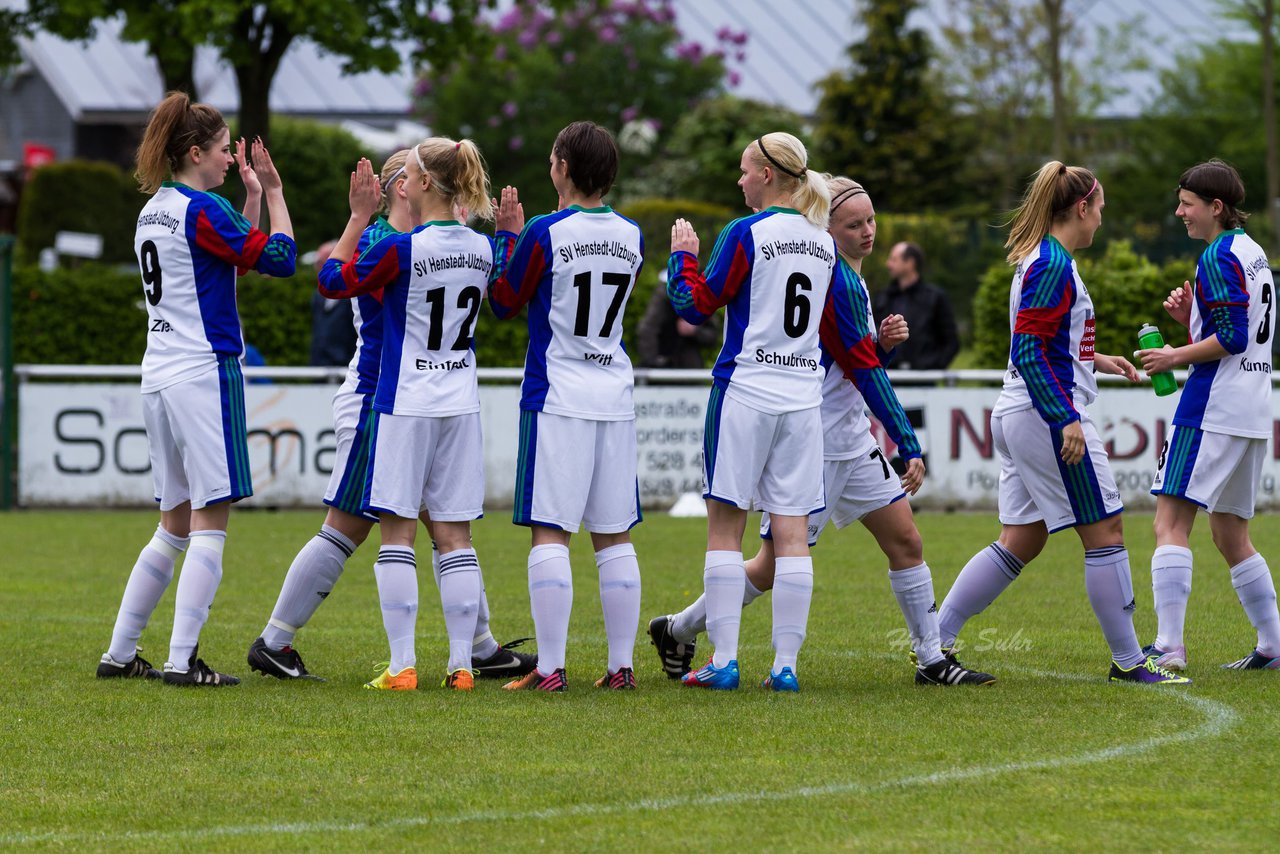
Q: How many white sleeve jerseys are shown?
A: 0